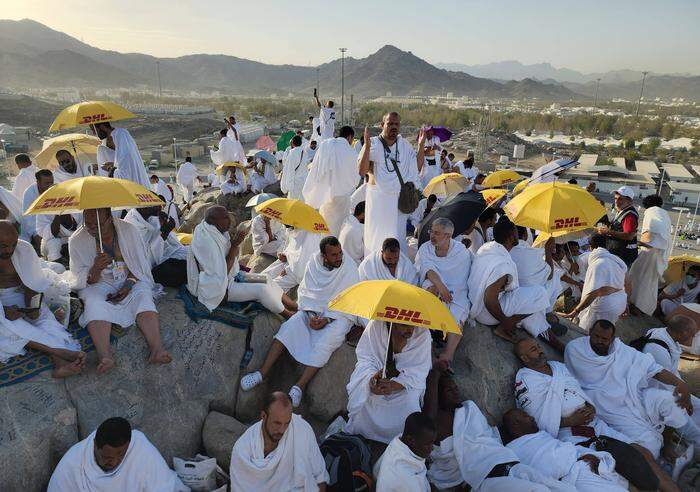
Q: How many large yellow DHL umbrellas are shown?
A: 5